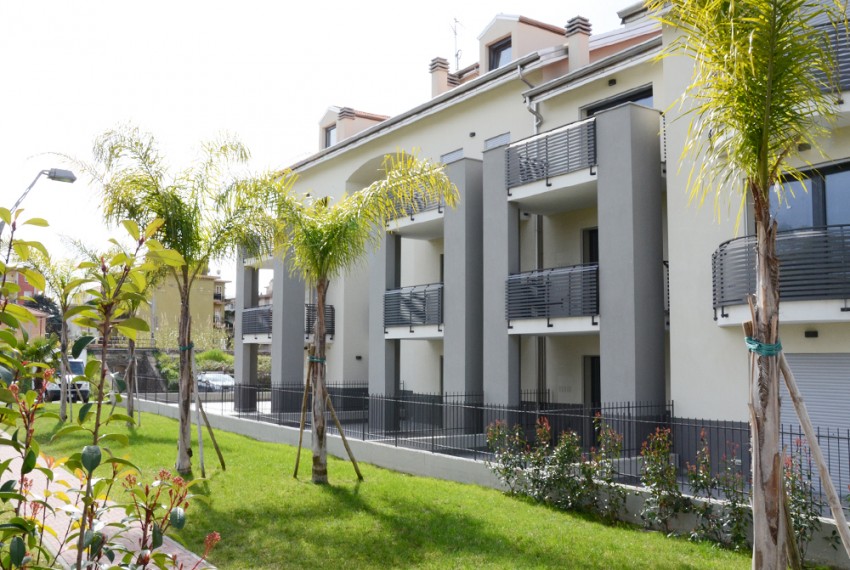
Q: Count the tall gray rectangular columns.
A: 6